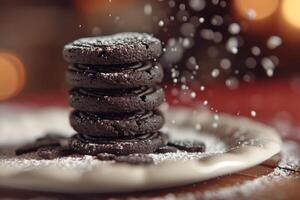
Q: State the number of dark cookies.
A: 5